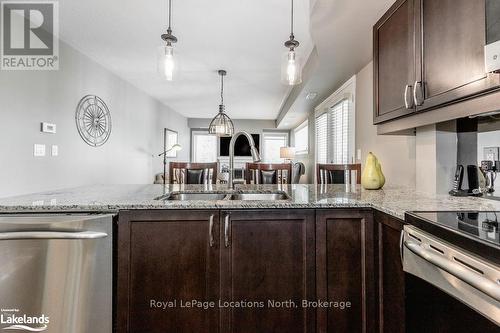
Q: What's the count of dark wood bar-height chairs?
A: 3